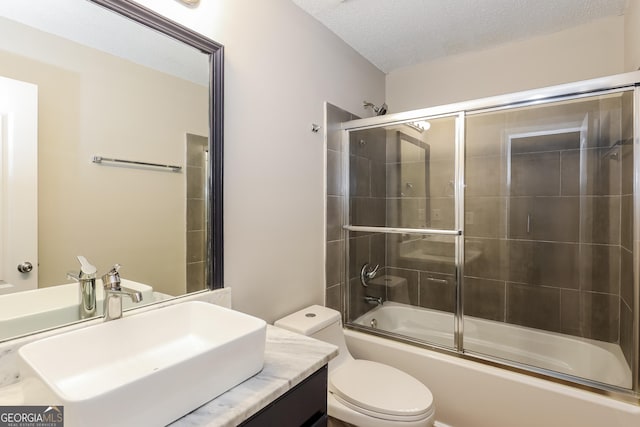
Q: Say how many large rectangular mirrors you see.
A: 1